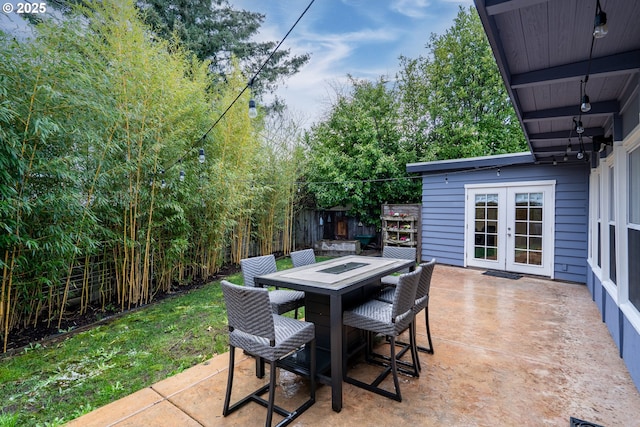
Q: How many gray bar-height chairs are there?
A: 6